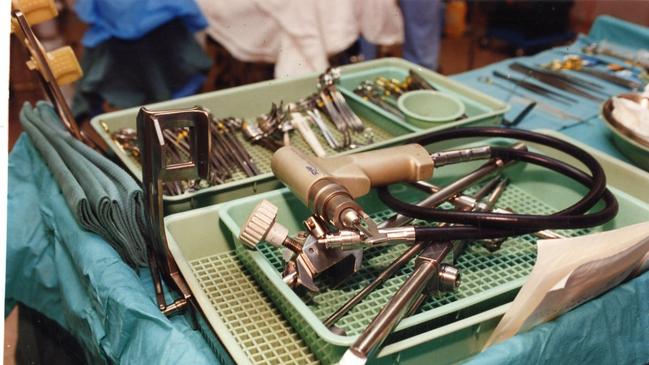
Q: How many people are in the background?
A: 1